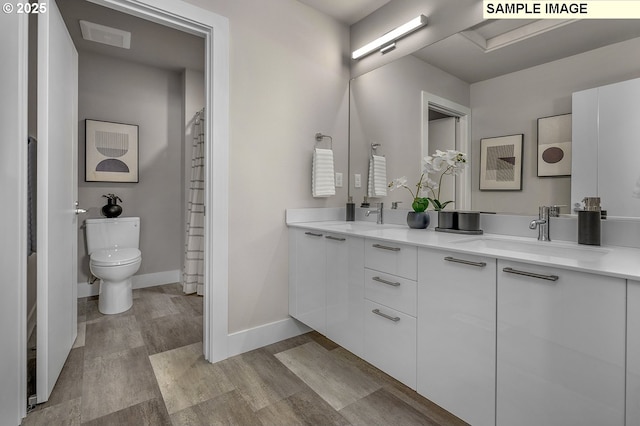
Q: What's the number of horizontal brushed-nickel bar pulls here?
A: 7